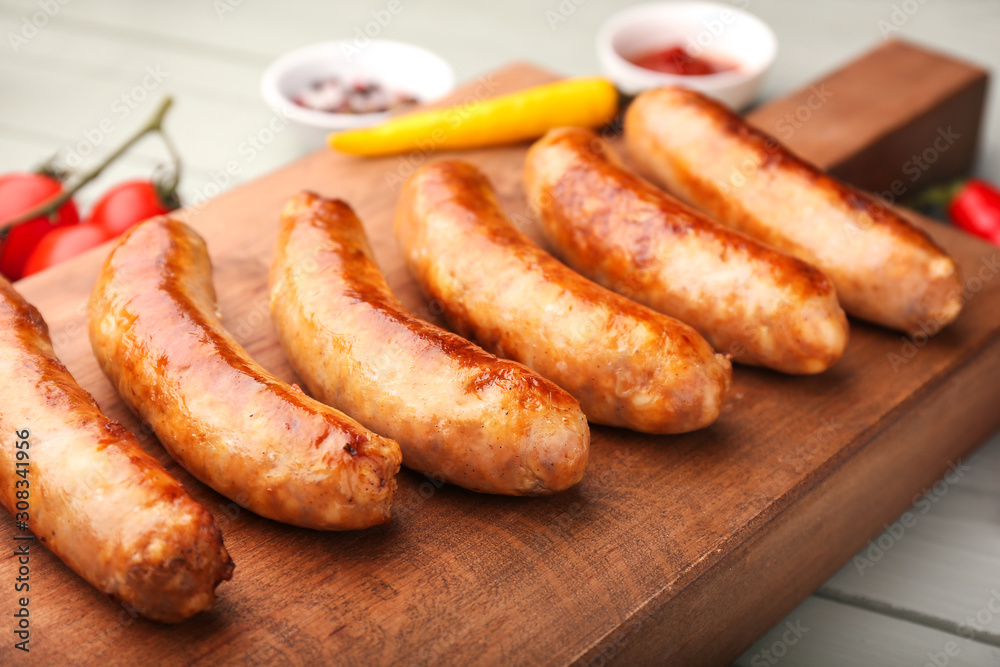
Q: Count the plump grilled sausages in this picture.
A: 6